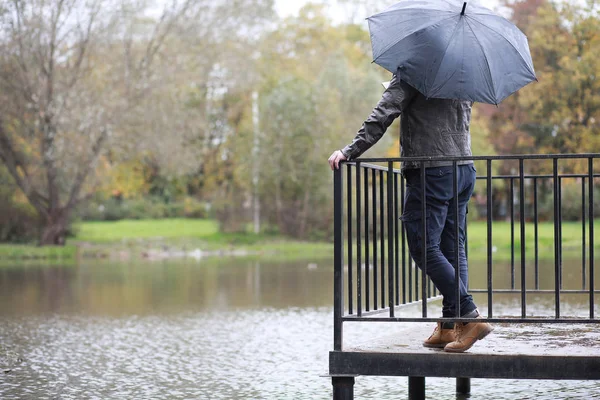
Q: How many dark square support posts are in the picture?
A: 3